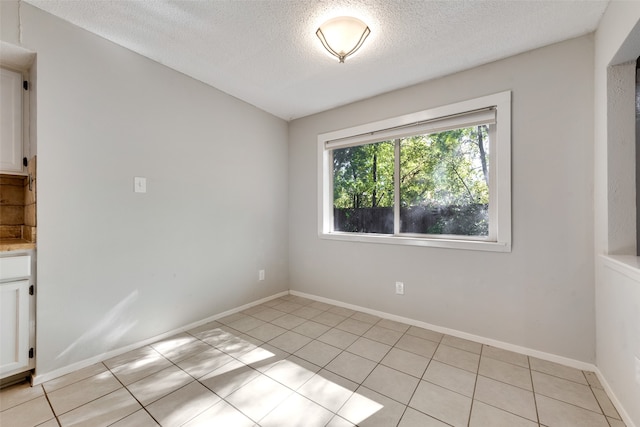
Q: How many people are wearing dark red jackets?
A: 0